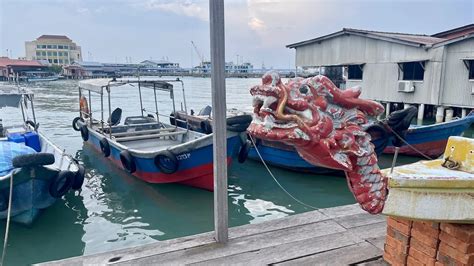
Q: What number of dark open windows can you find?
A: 3